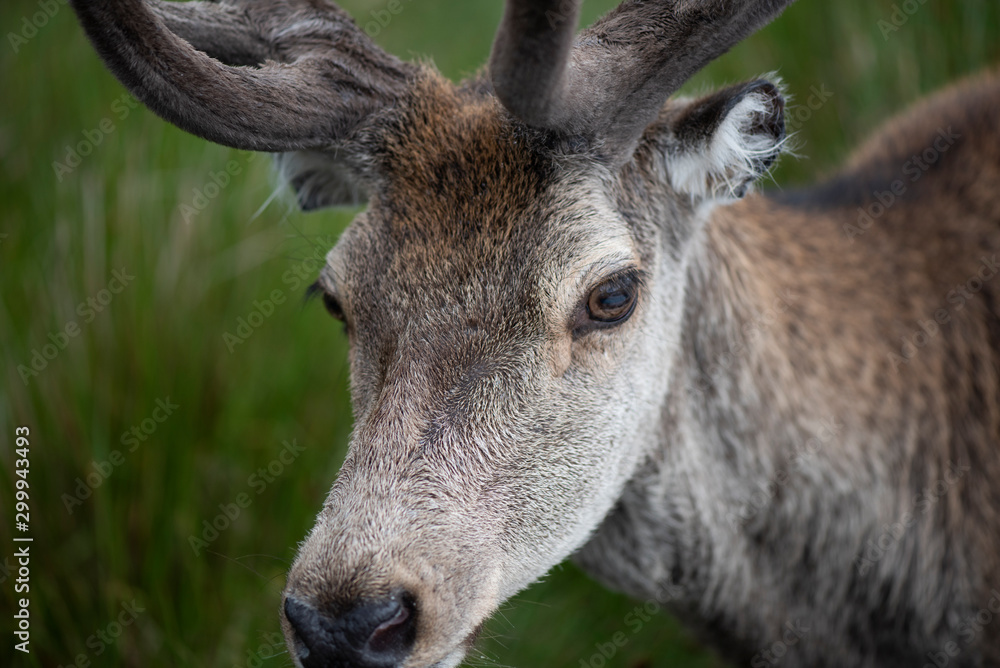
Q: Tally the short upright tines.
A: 1